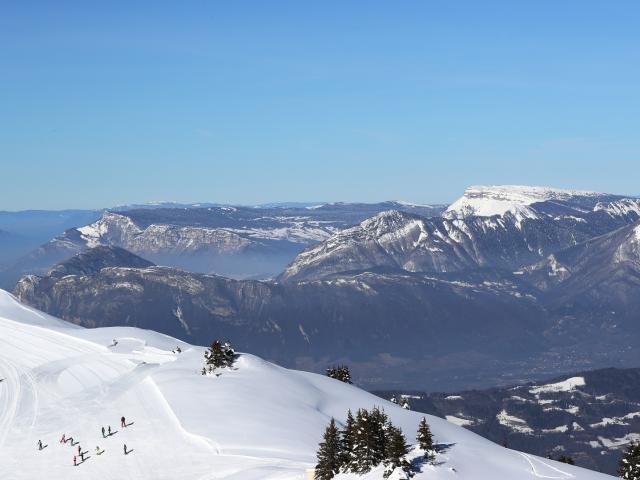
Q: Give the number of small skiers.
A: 11